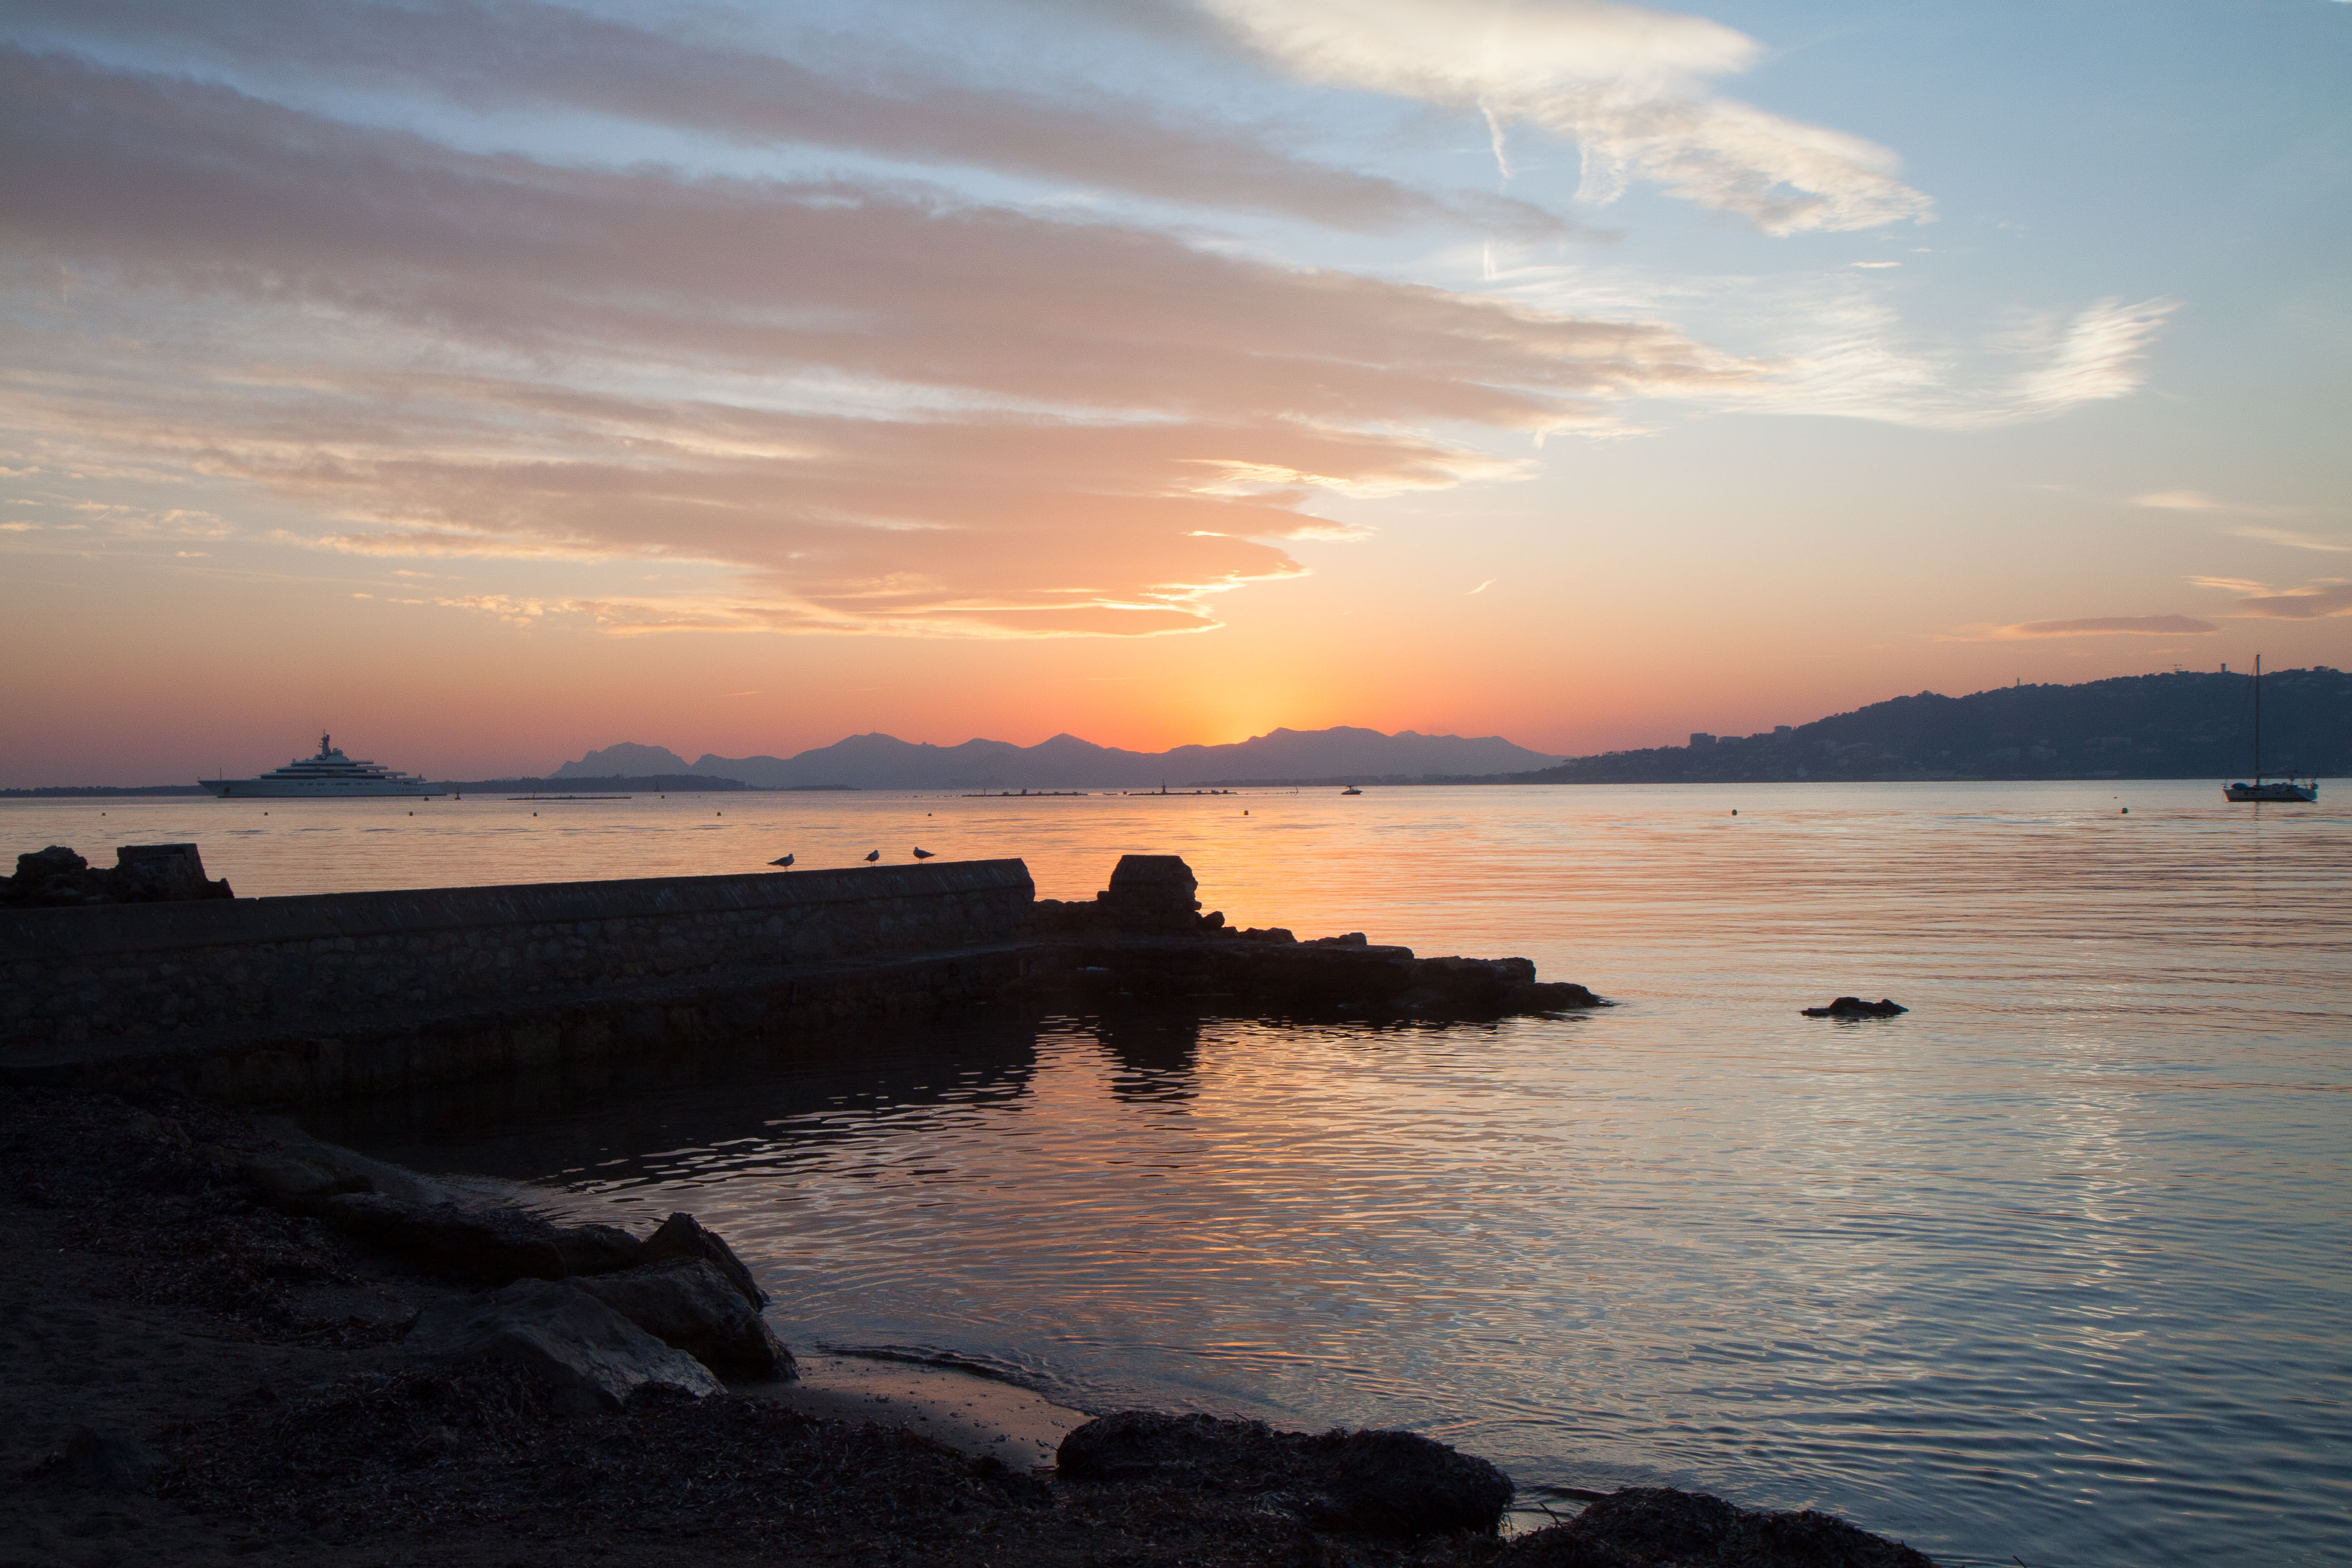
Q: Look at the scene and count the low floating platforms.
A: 3